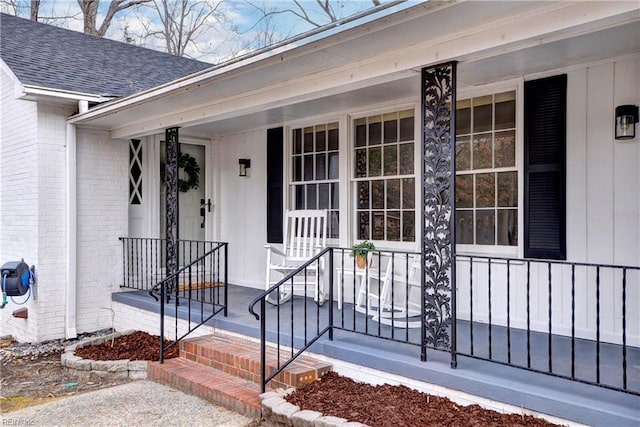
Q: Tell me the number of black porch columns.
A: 2